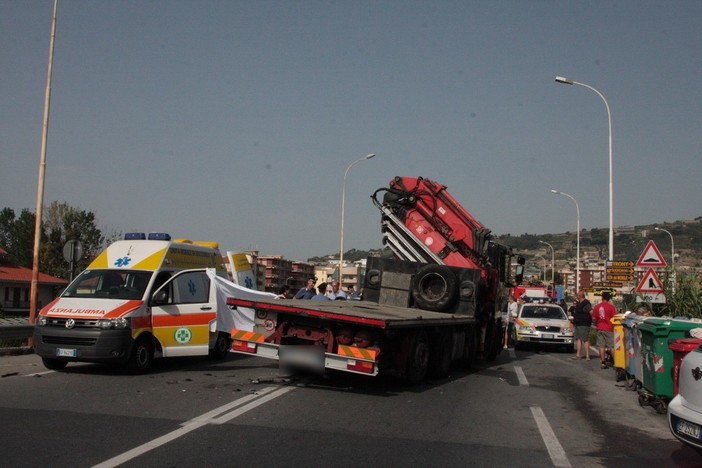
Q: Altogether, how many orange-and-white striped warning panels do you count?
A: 2